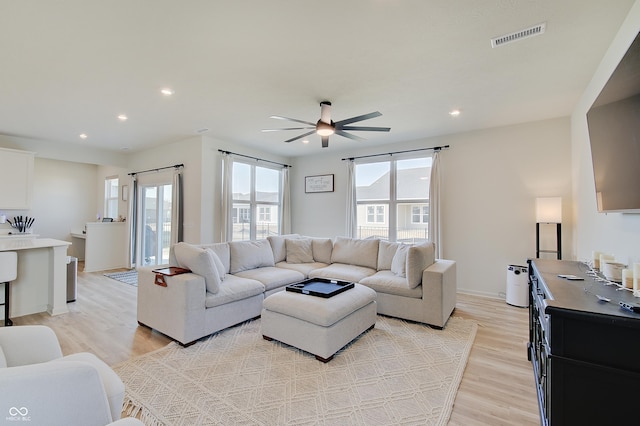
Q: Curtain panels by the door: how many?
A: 2